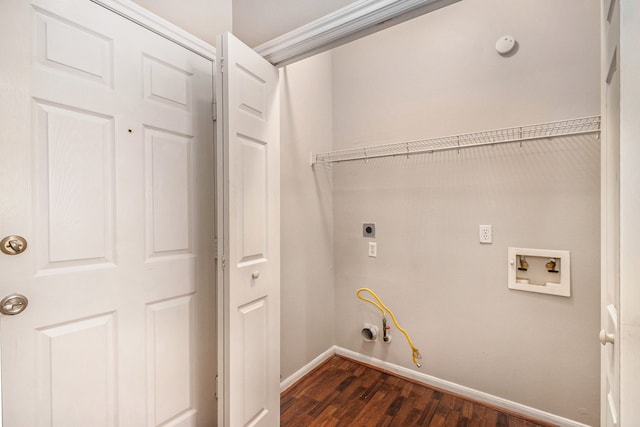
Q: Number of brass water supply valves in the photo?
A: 2